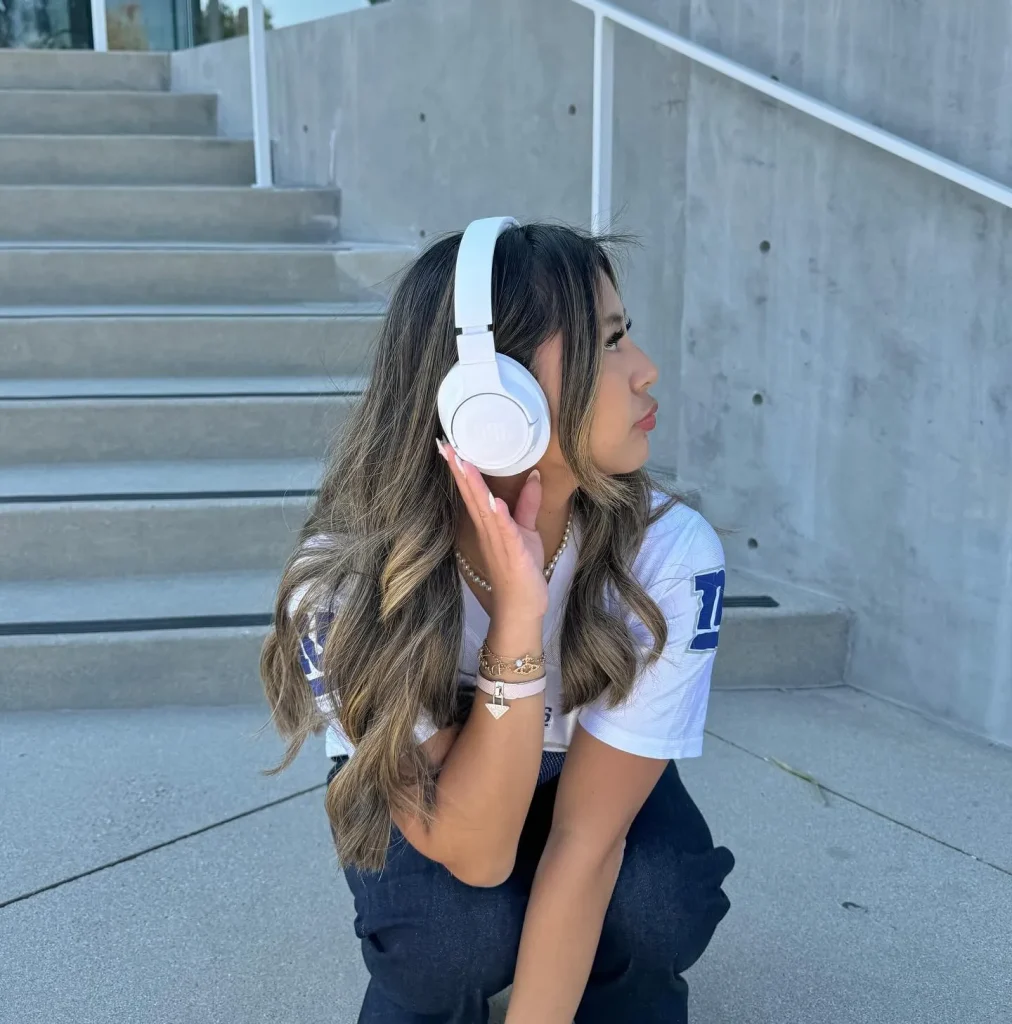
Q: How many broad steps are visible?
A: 9